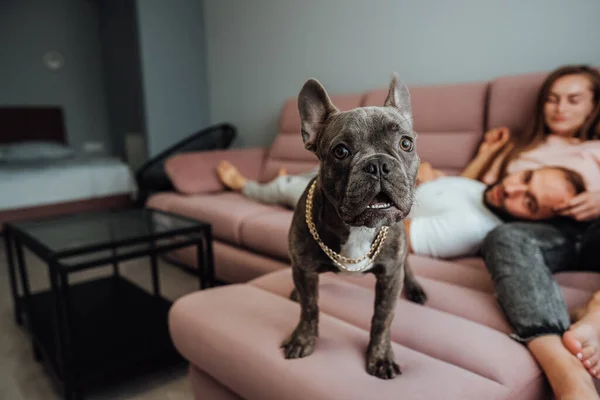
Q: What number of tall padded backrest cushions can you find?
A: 3